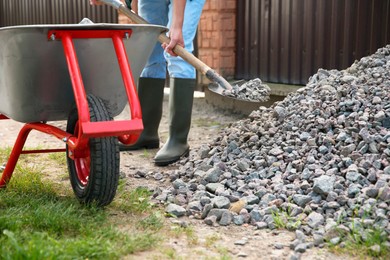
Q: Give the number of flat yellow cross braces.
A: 0